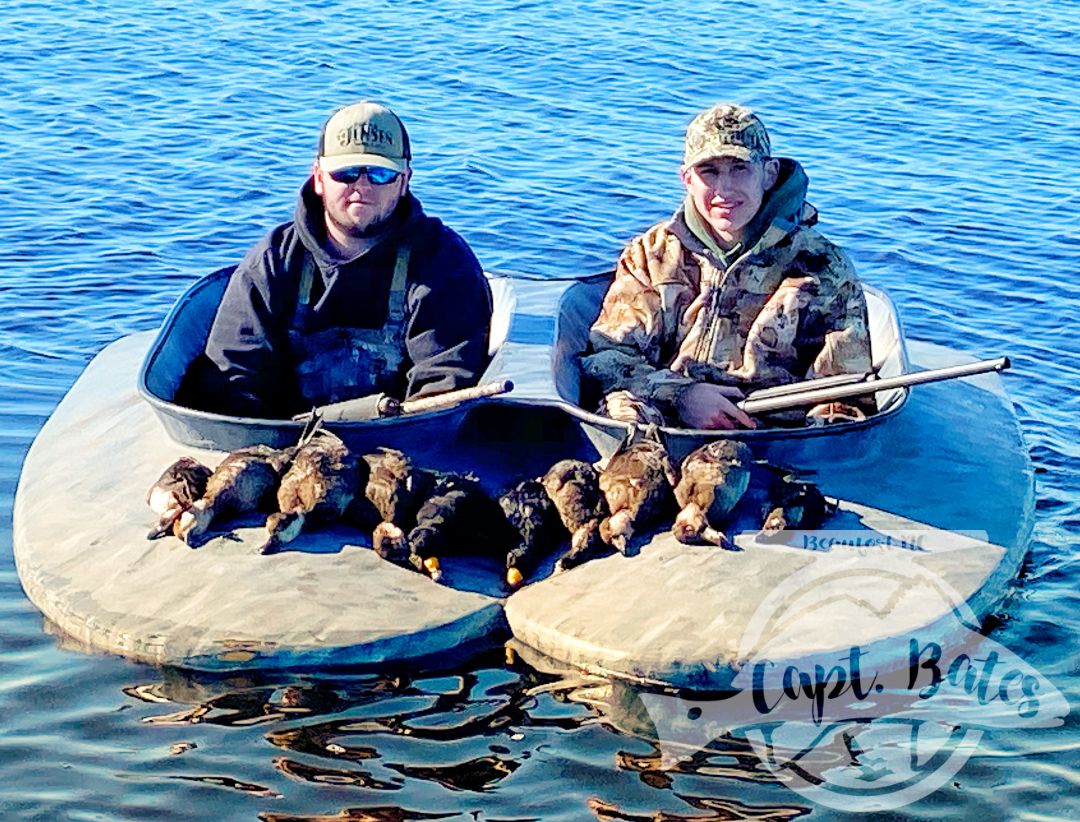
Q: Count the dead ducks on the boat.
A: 10